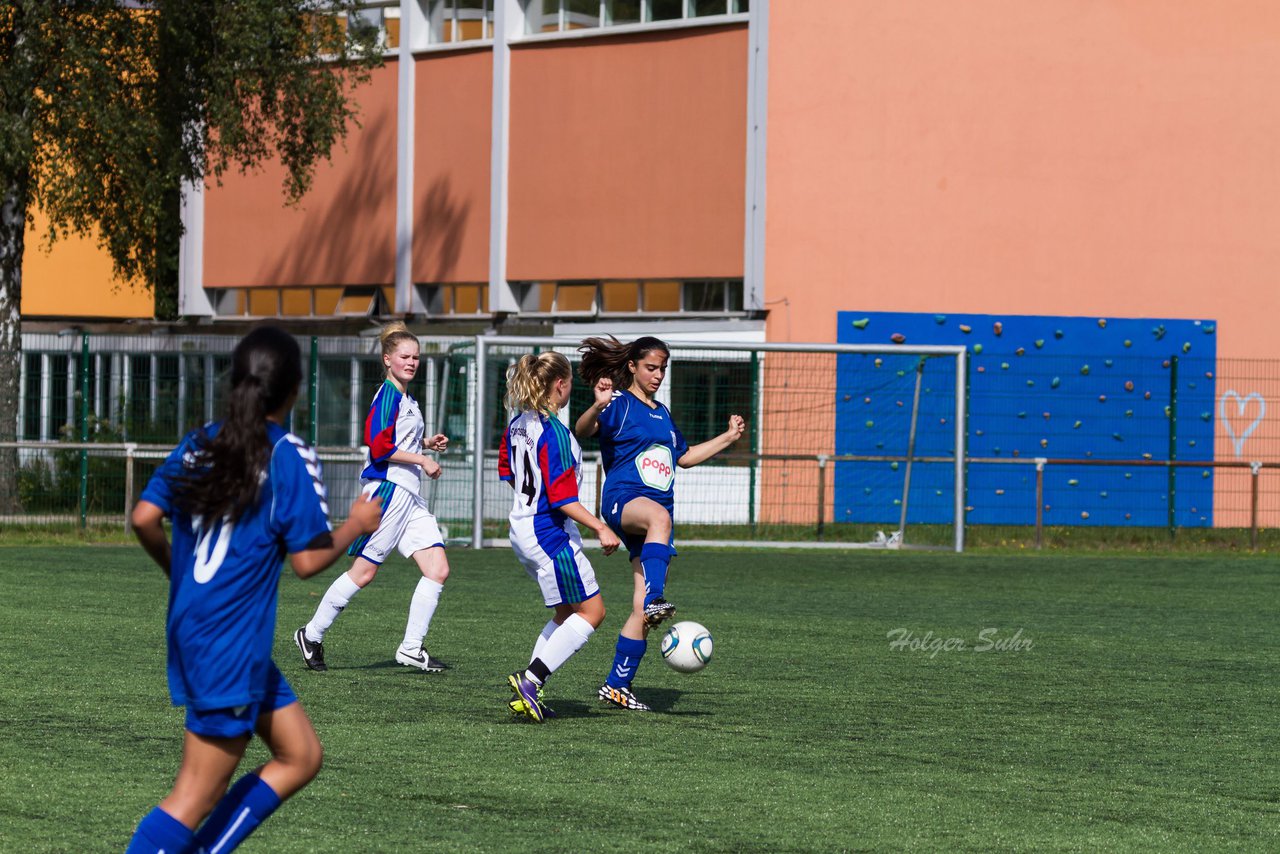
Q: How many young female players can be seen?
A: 4